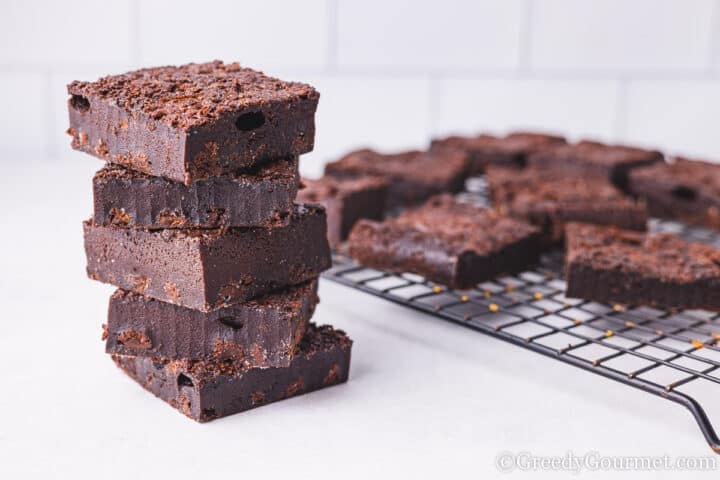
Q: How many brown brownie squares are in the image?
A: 13